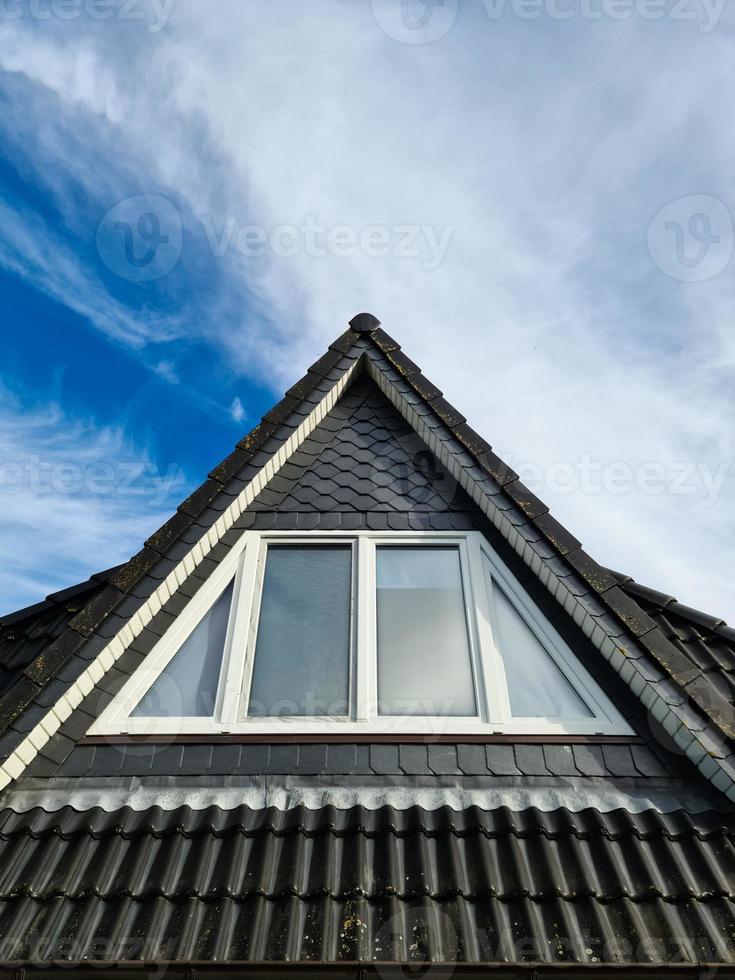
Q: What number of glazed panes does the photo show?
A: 4